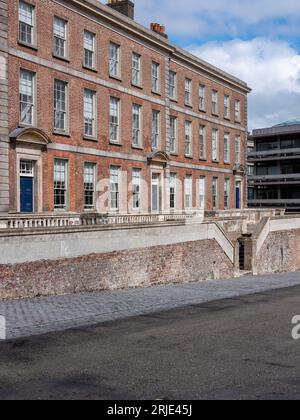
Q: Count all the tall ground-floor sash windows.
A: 9